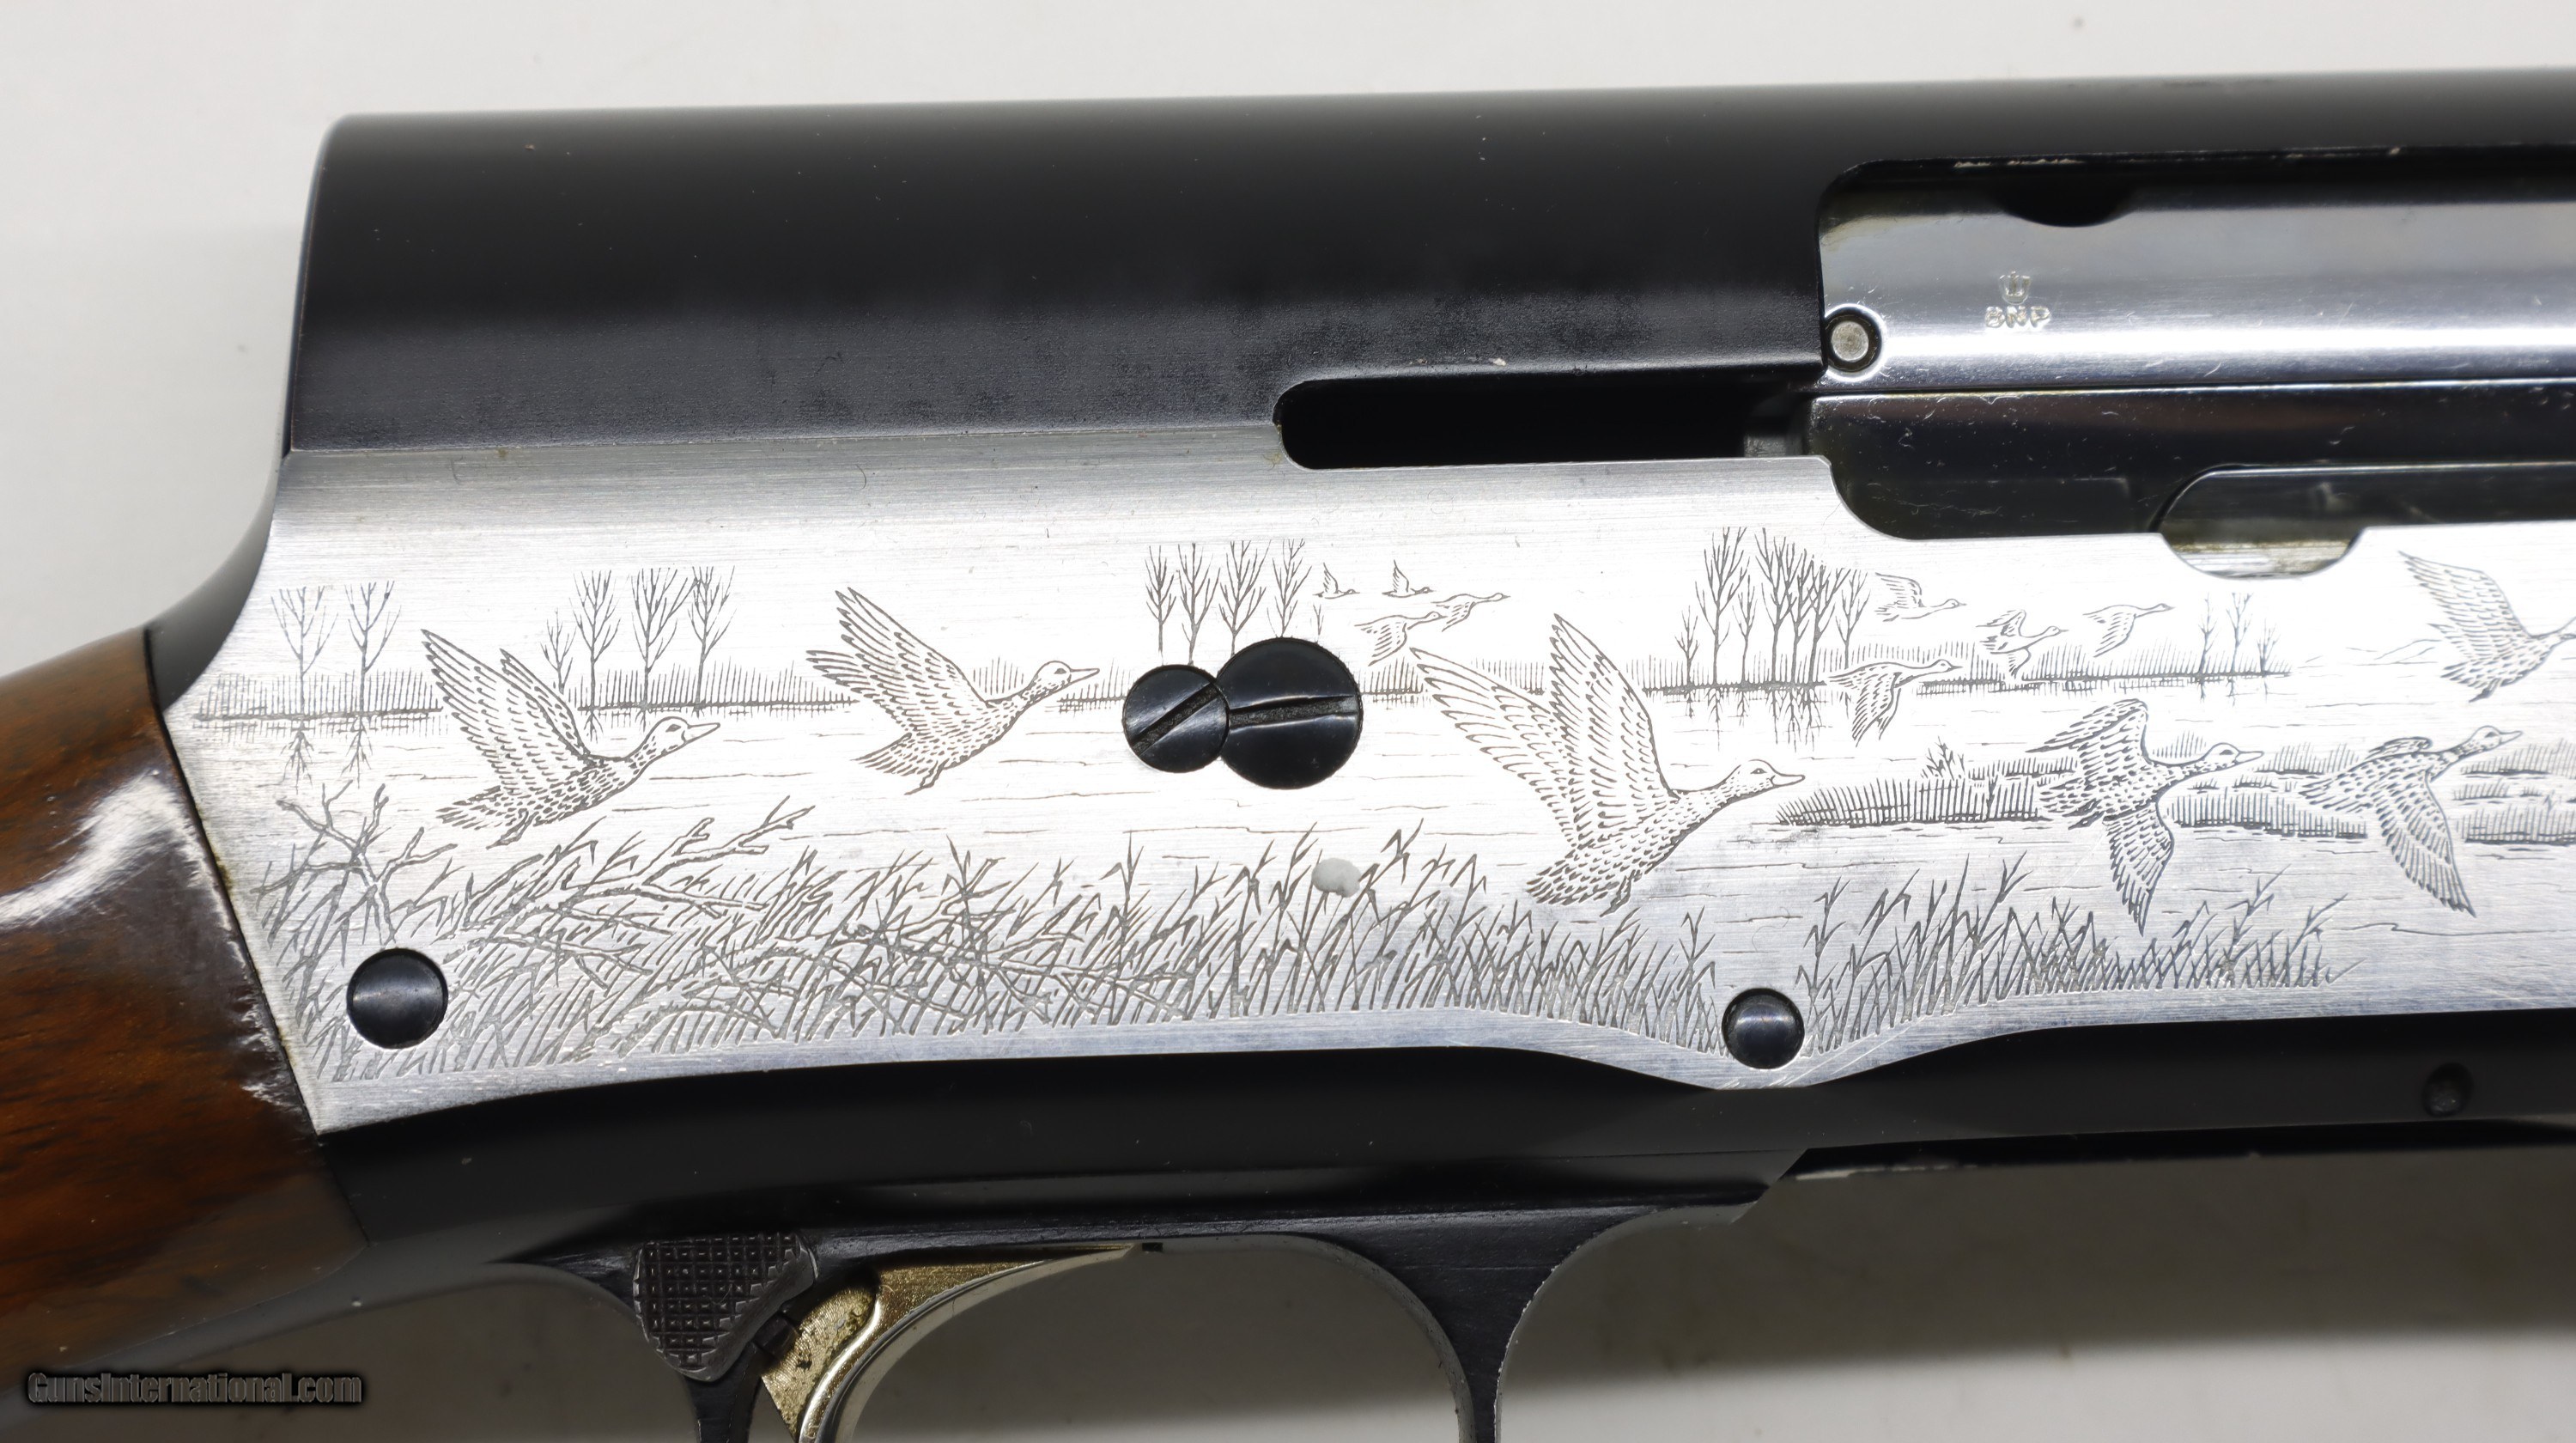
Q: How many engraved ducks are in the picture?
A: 14